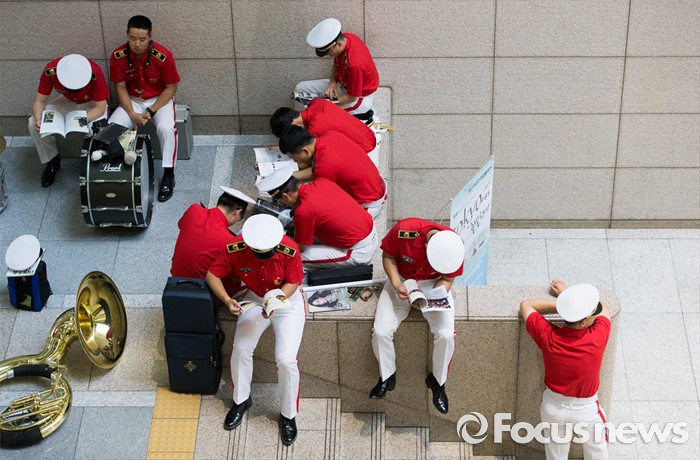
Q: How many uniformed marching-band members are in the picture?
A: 10